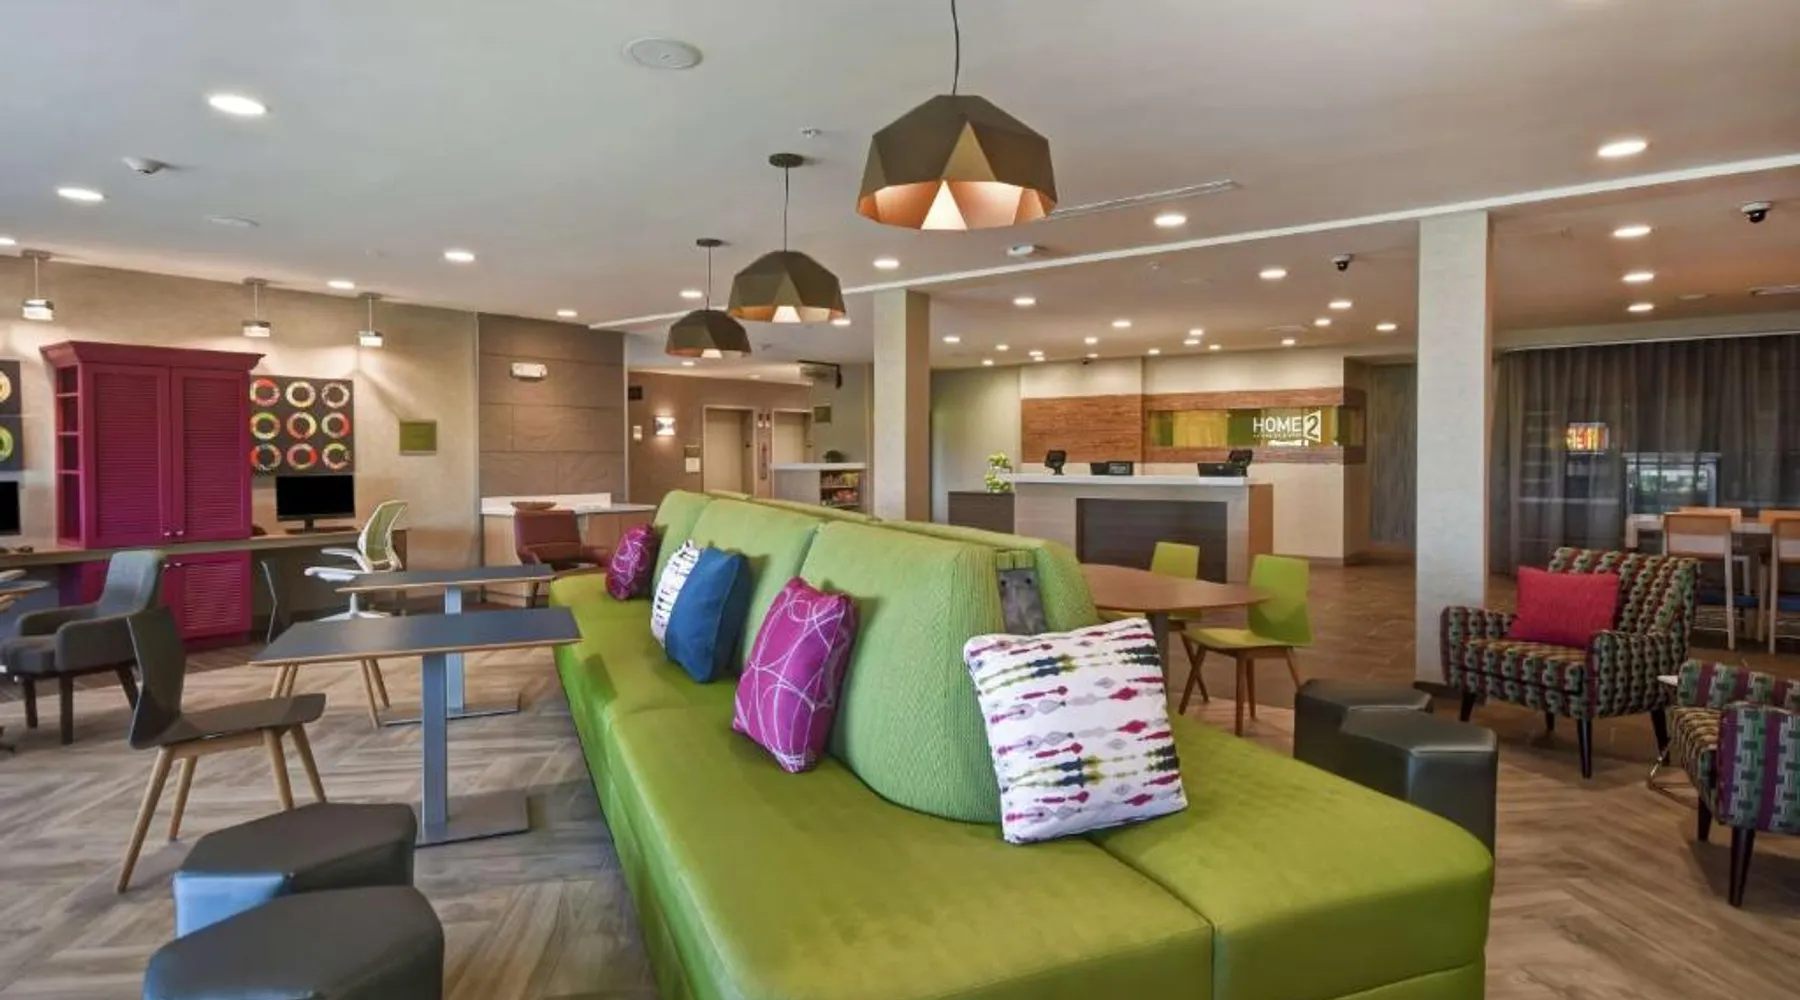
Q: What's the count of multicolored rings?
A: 9